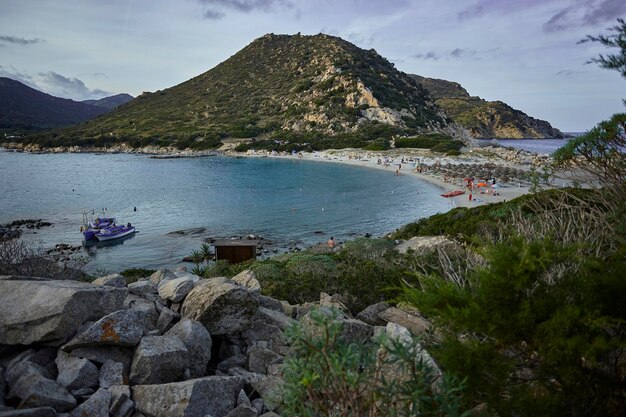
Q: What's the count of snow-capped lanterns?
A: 0